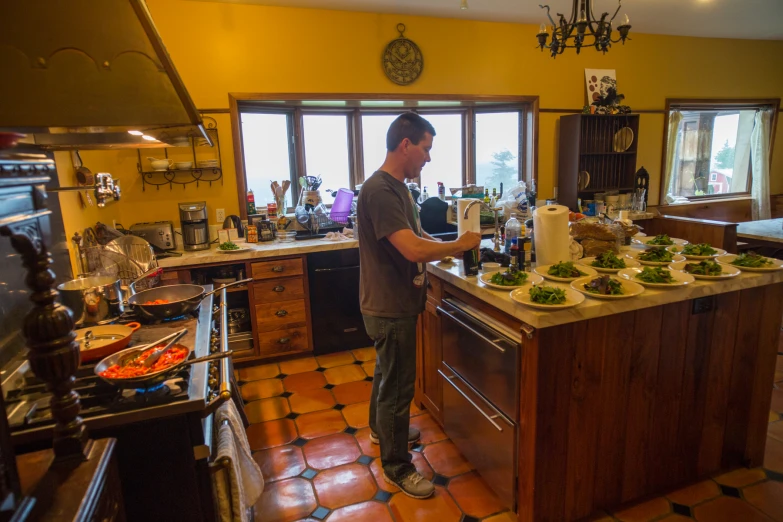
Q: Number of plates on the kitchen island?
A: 11